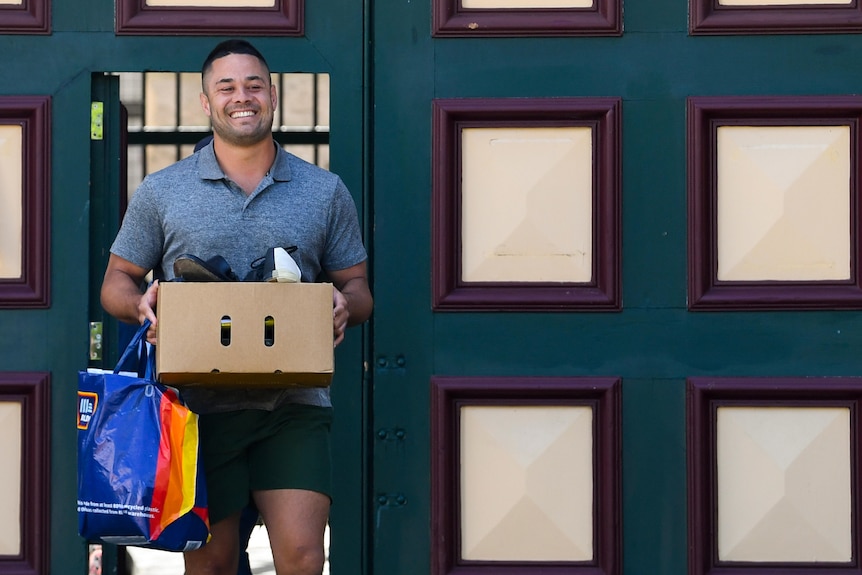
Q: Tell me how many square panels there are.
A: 10